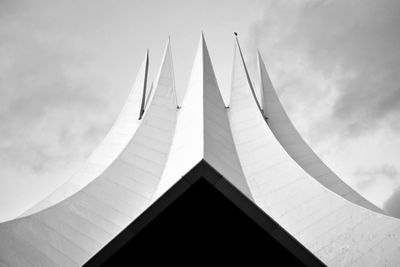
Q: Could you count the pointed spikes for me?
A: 5